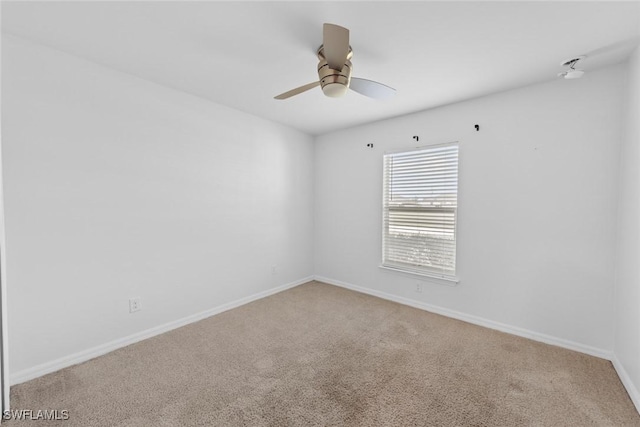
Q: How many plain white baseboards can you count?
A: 3